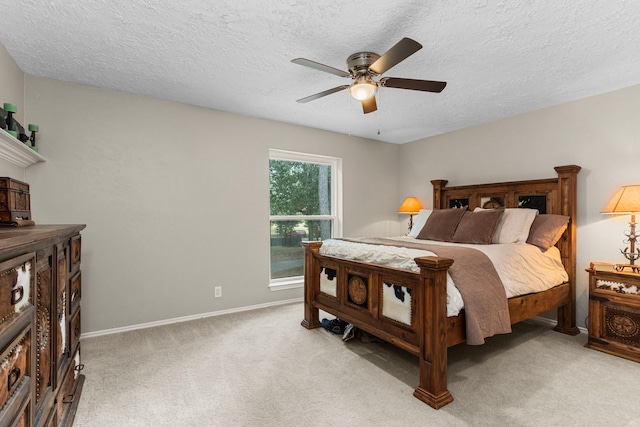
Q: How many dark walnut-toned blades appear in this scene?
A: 5